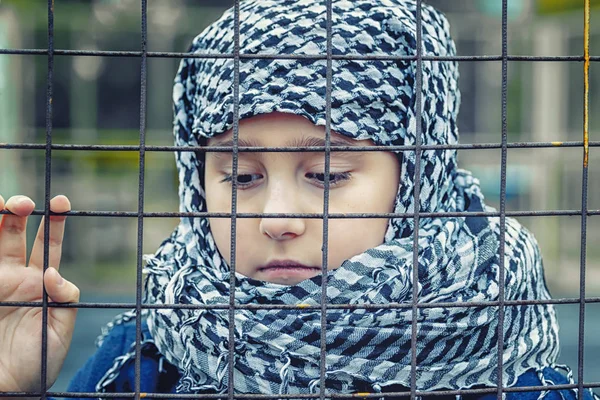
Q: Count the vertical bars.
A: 7